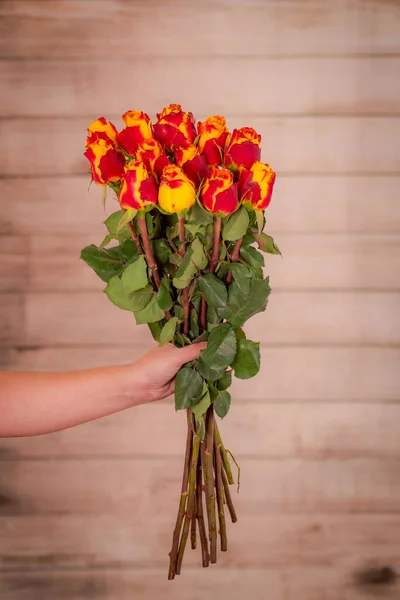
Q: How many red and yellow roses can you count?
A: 12